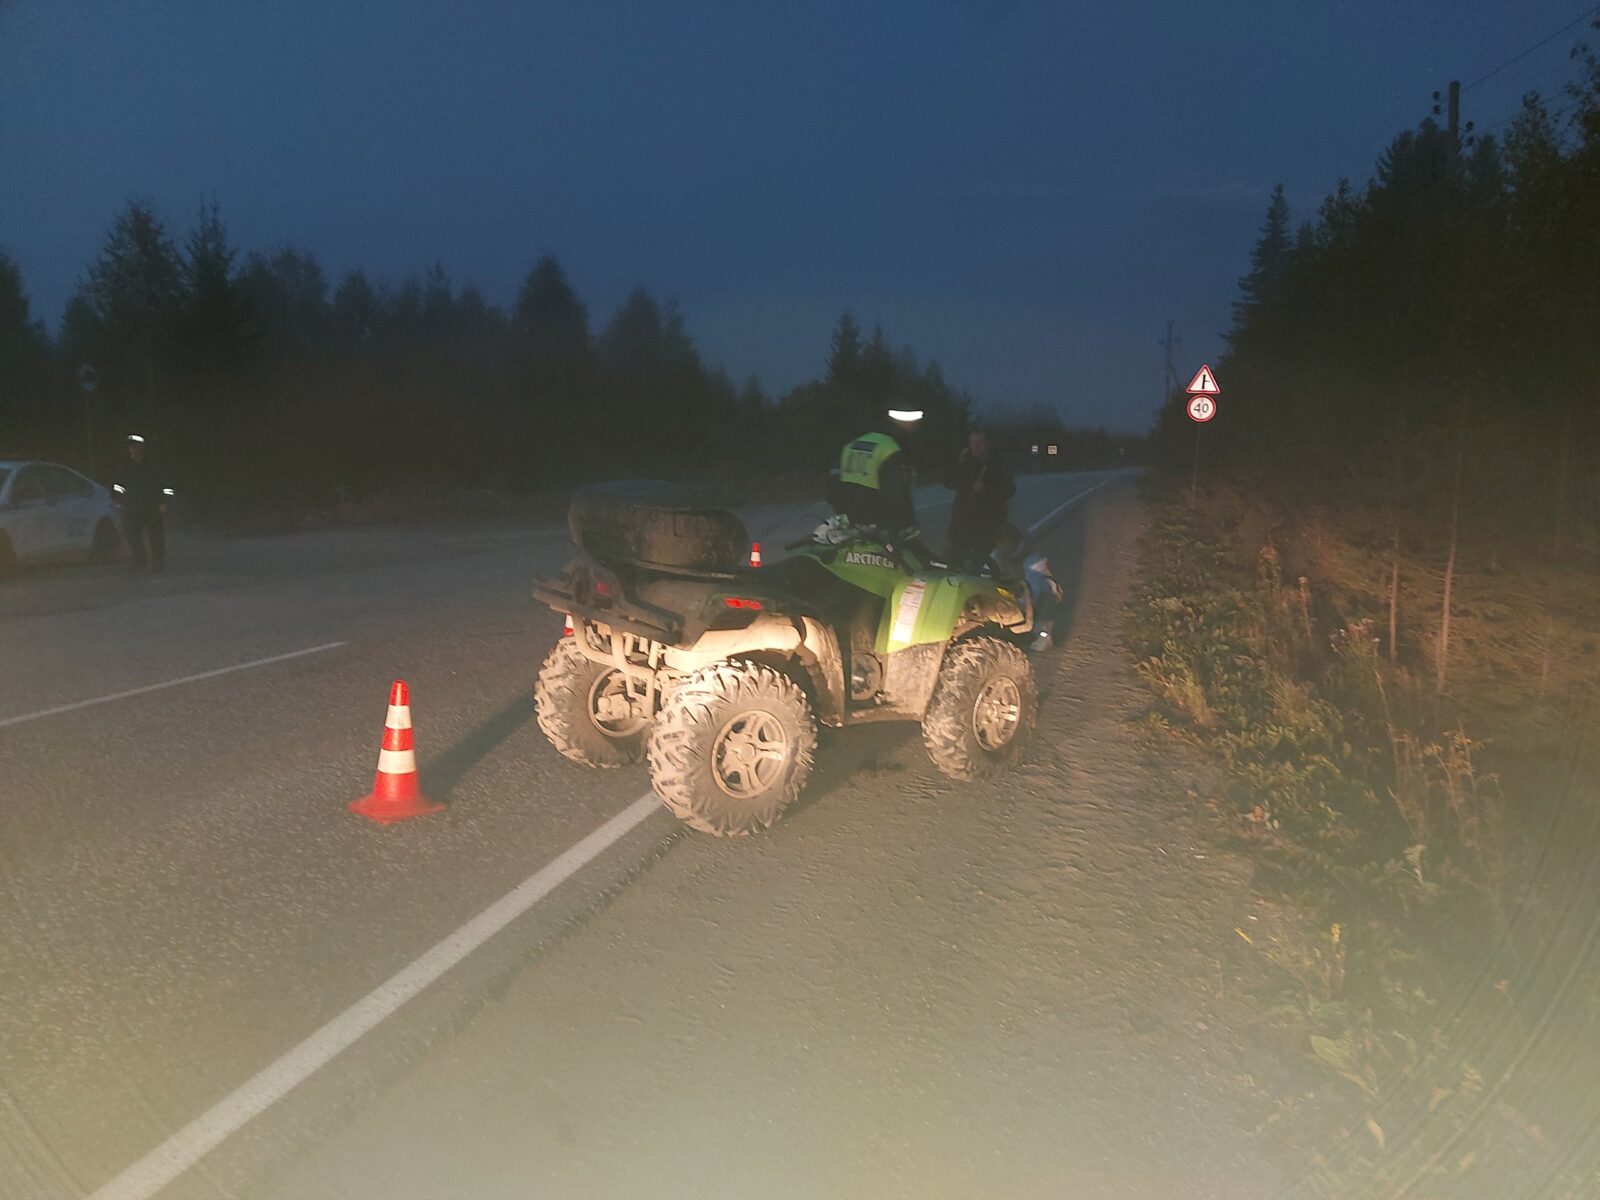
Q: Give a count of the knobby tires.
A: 3